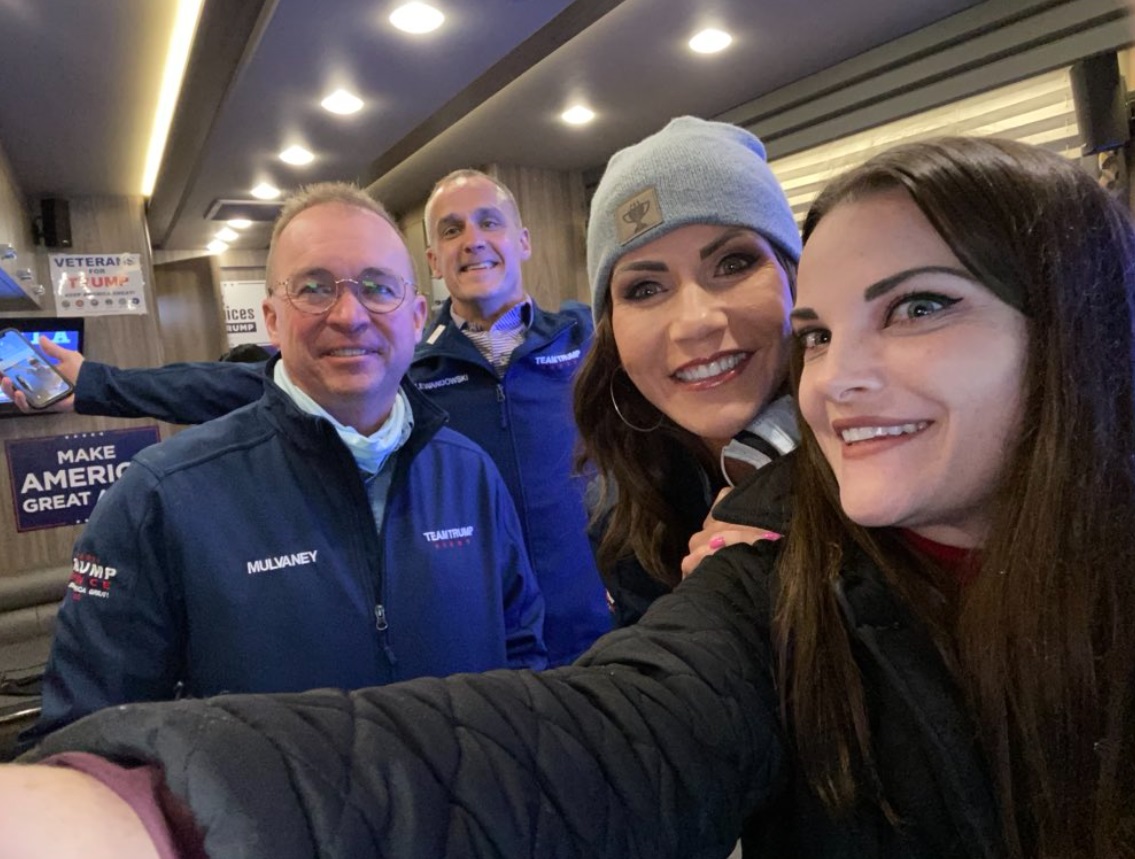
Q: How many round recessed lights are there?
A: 9